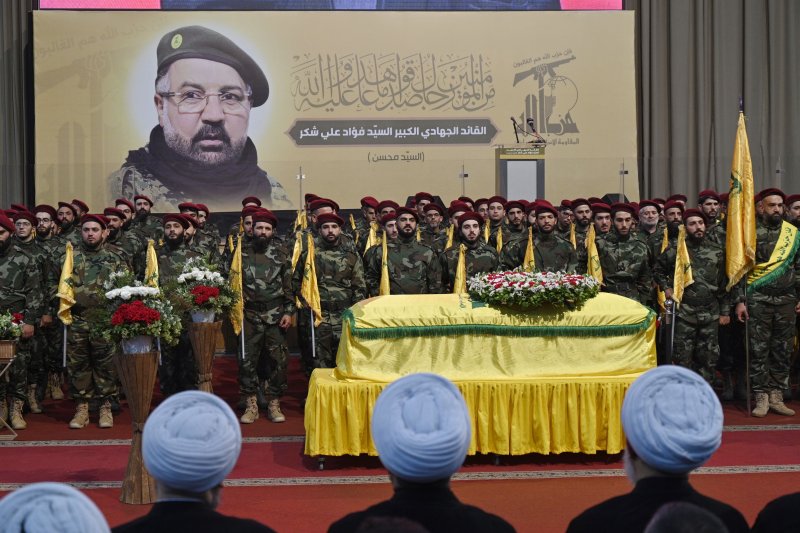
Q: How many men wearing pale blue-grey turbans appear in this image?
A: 4